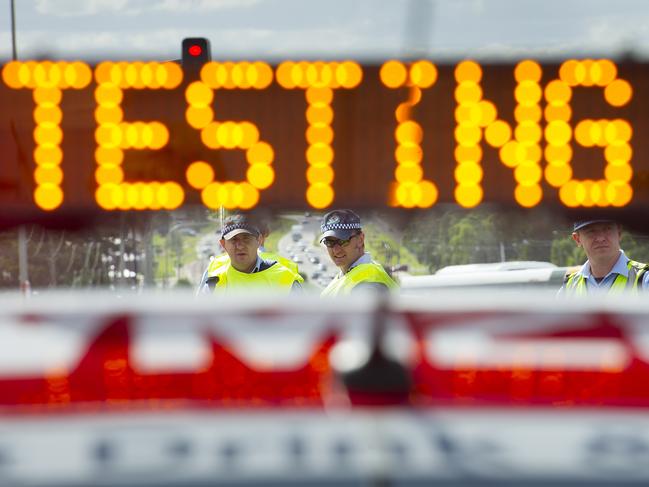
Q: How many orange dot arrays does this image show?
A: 7